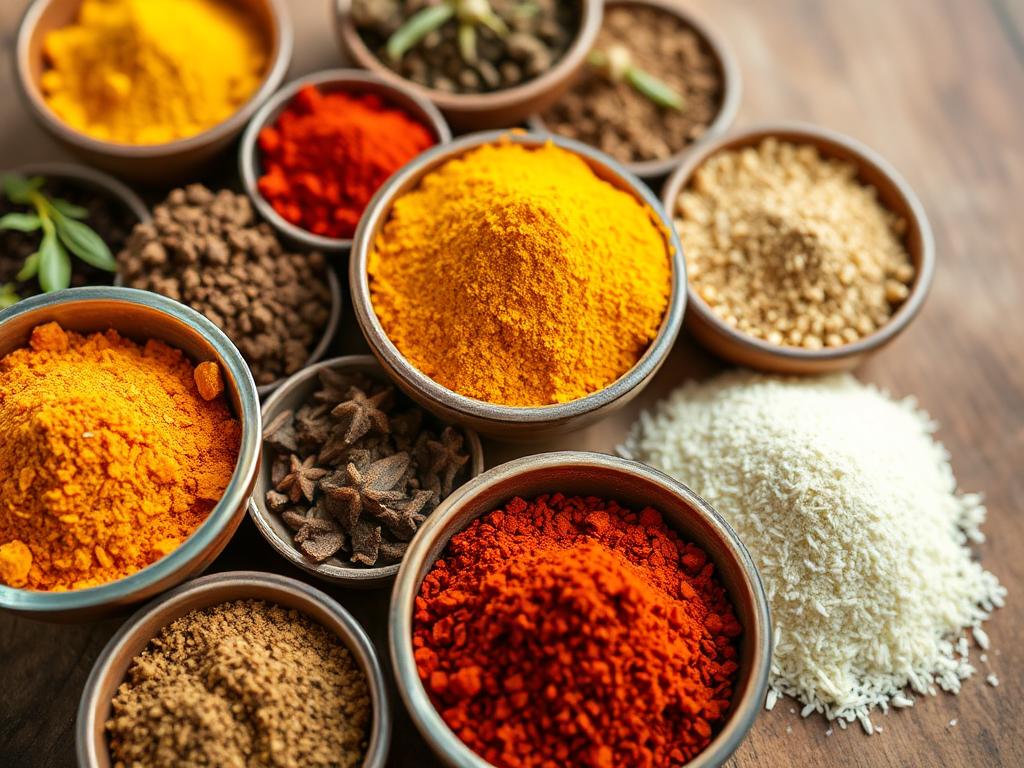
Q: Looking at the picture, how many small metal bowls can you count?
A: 12